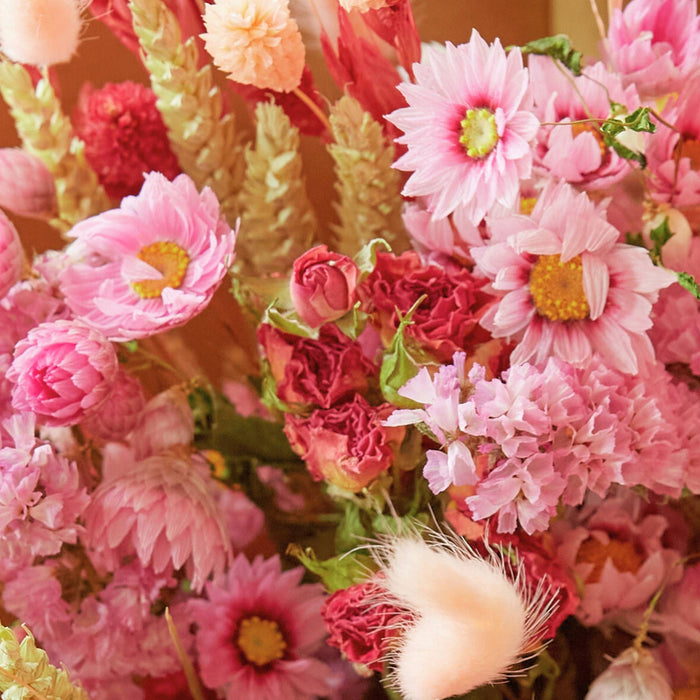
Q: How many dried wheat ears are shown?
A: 5